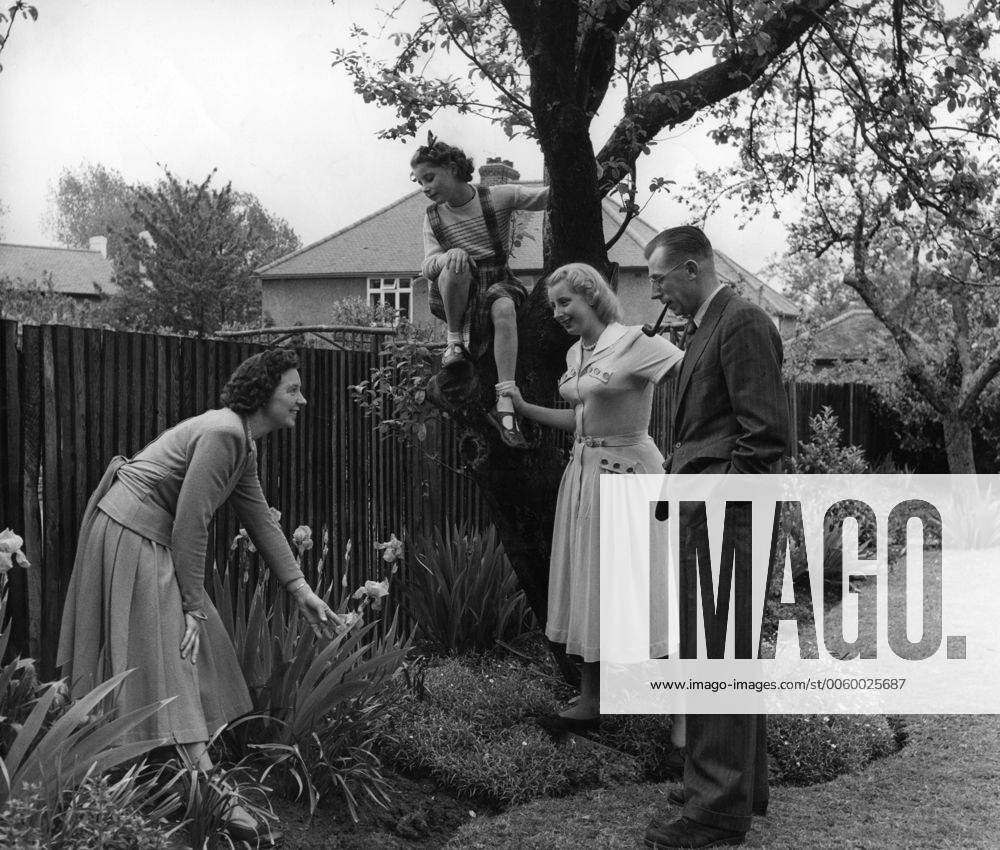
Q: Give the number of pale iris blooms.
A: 7